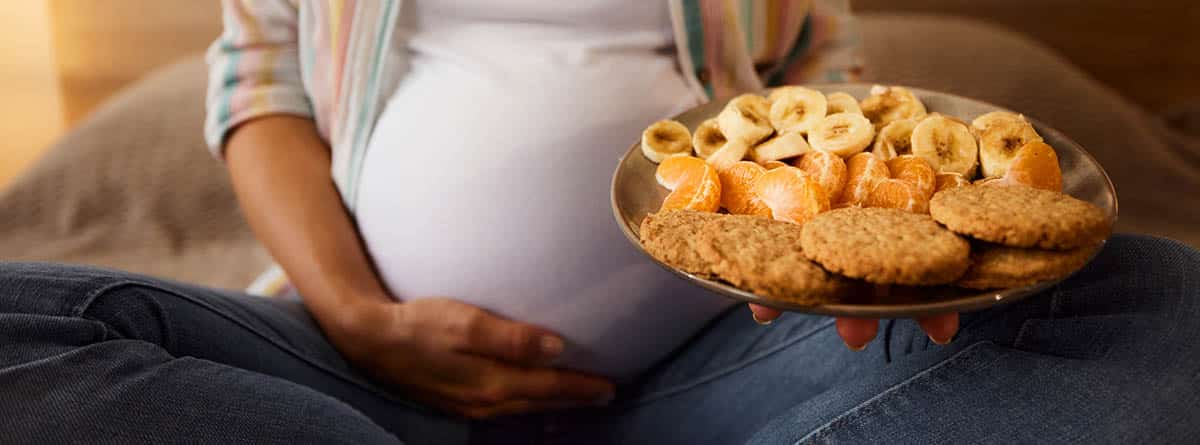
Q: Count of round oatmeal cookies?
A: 5